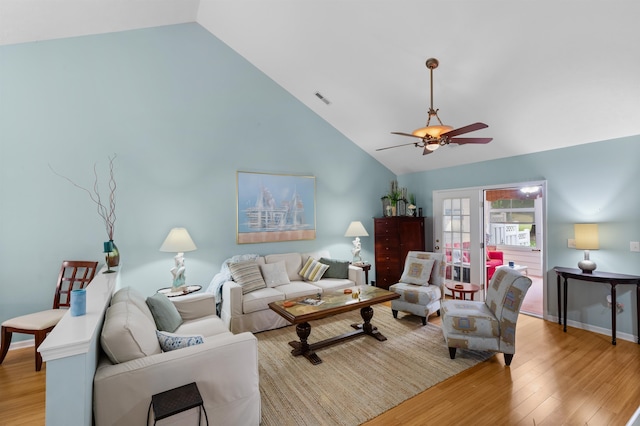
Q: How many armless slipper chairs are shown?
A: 2